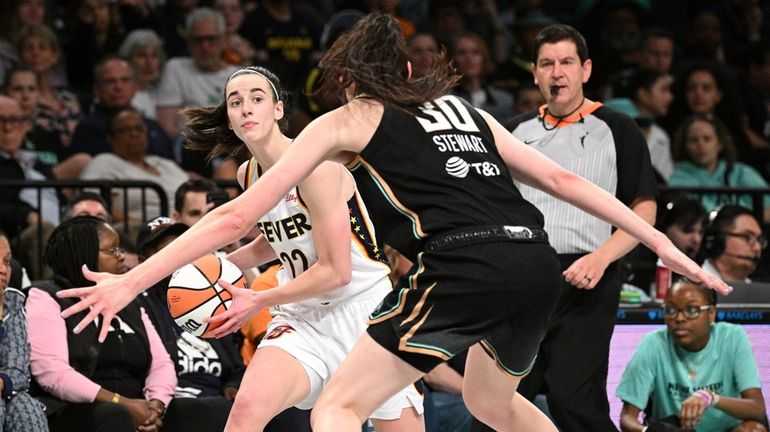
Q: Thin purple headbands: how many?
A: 0